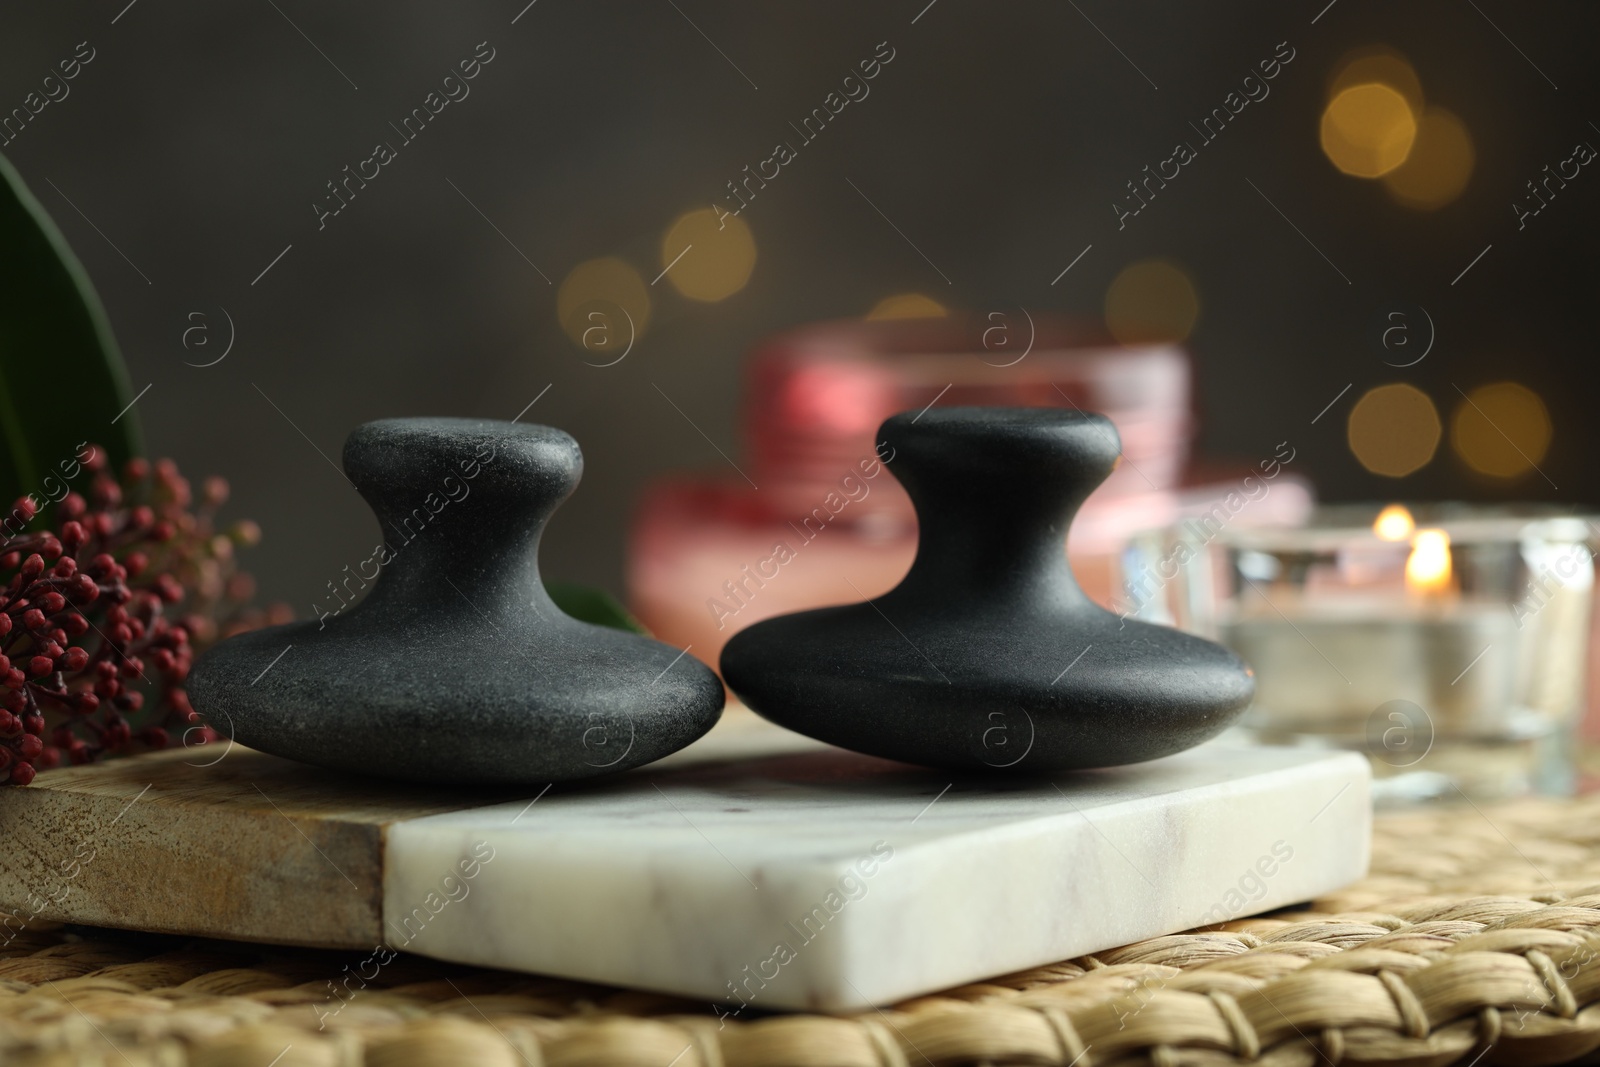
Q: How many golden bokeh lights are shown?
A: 9